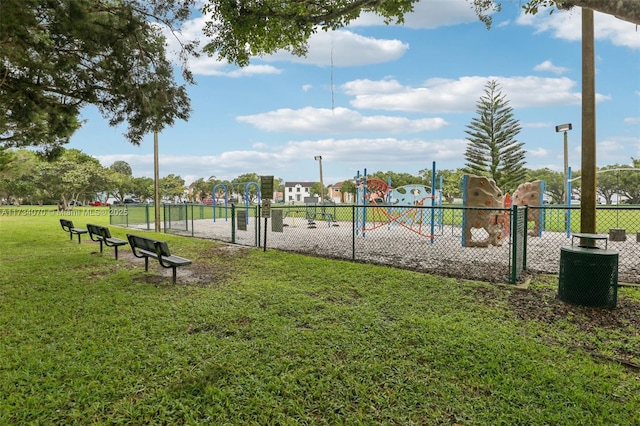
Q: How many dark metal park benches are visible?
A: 3